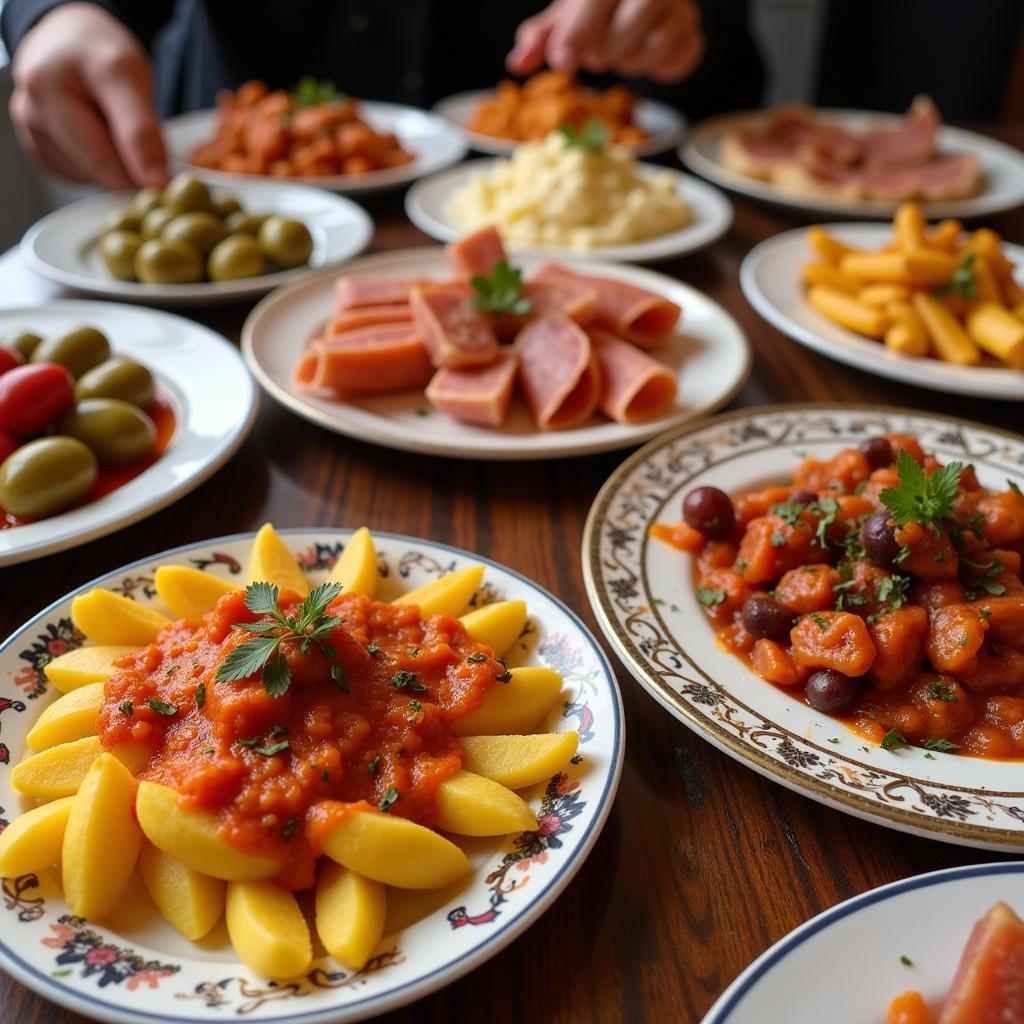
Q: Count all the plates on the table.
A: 11